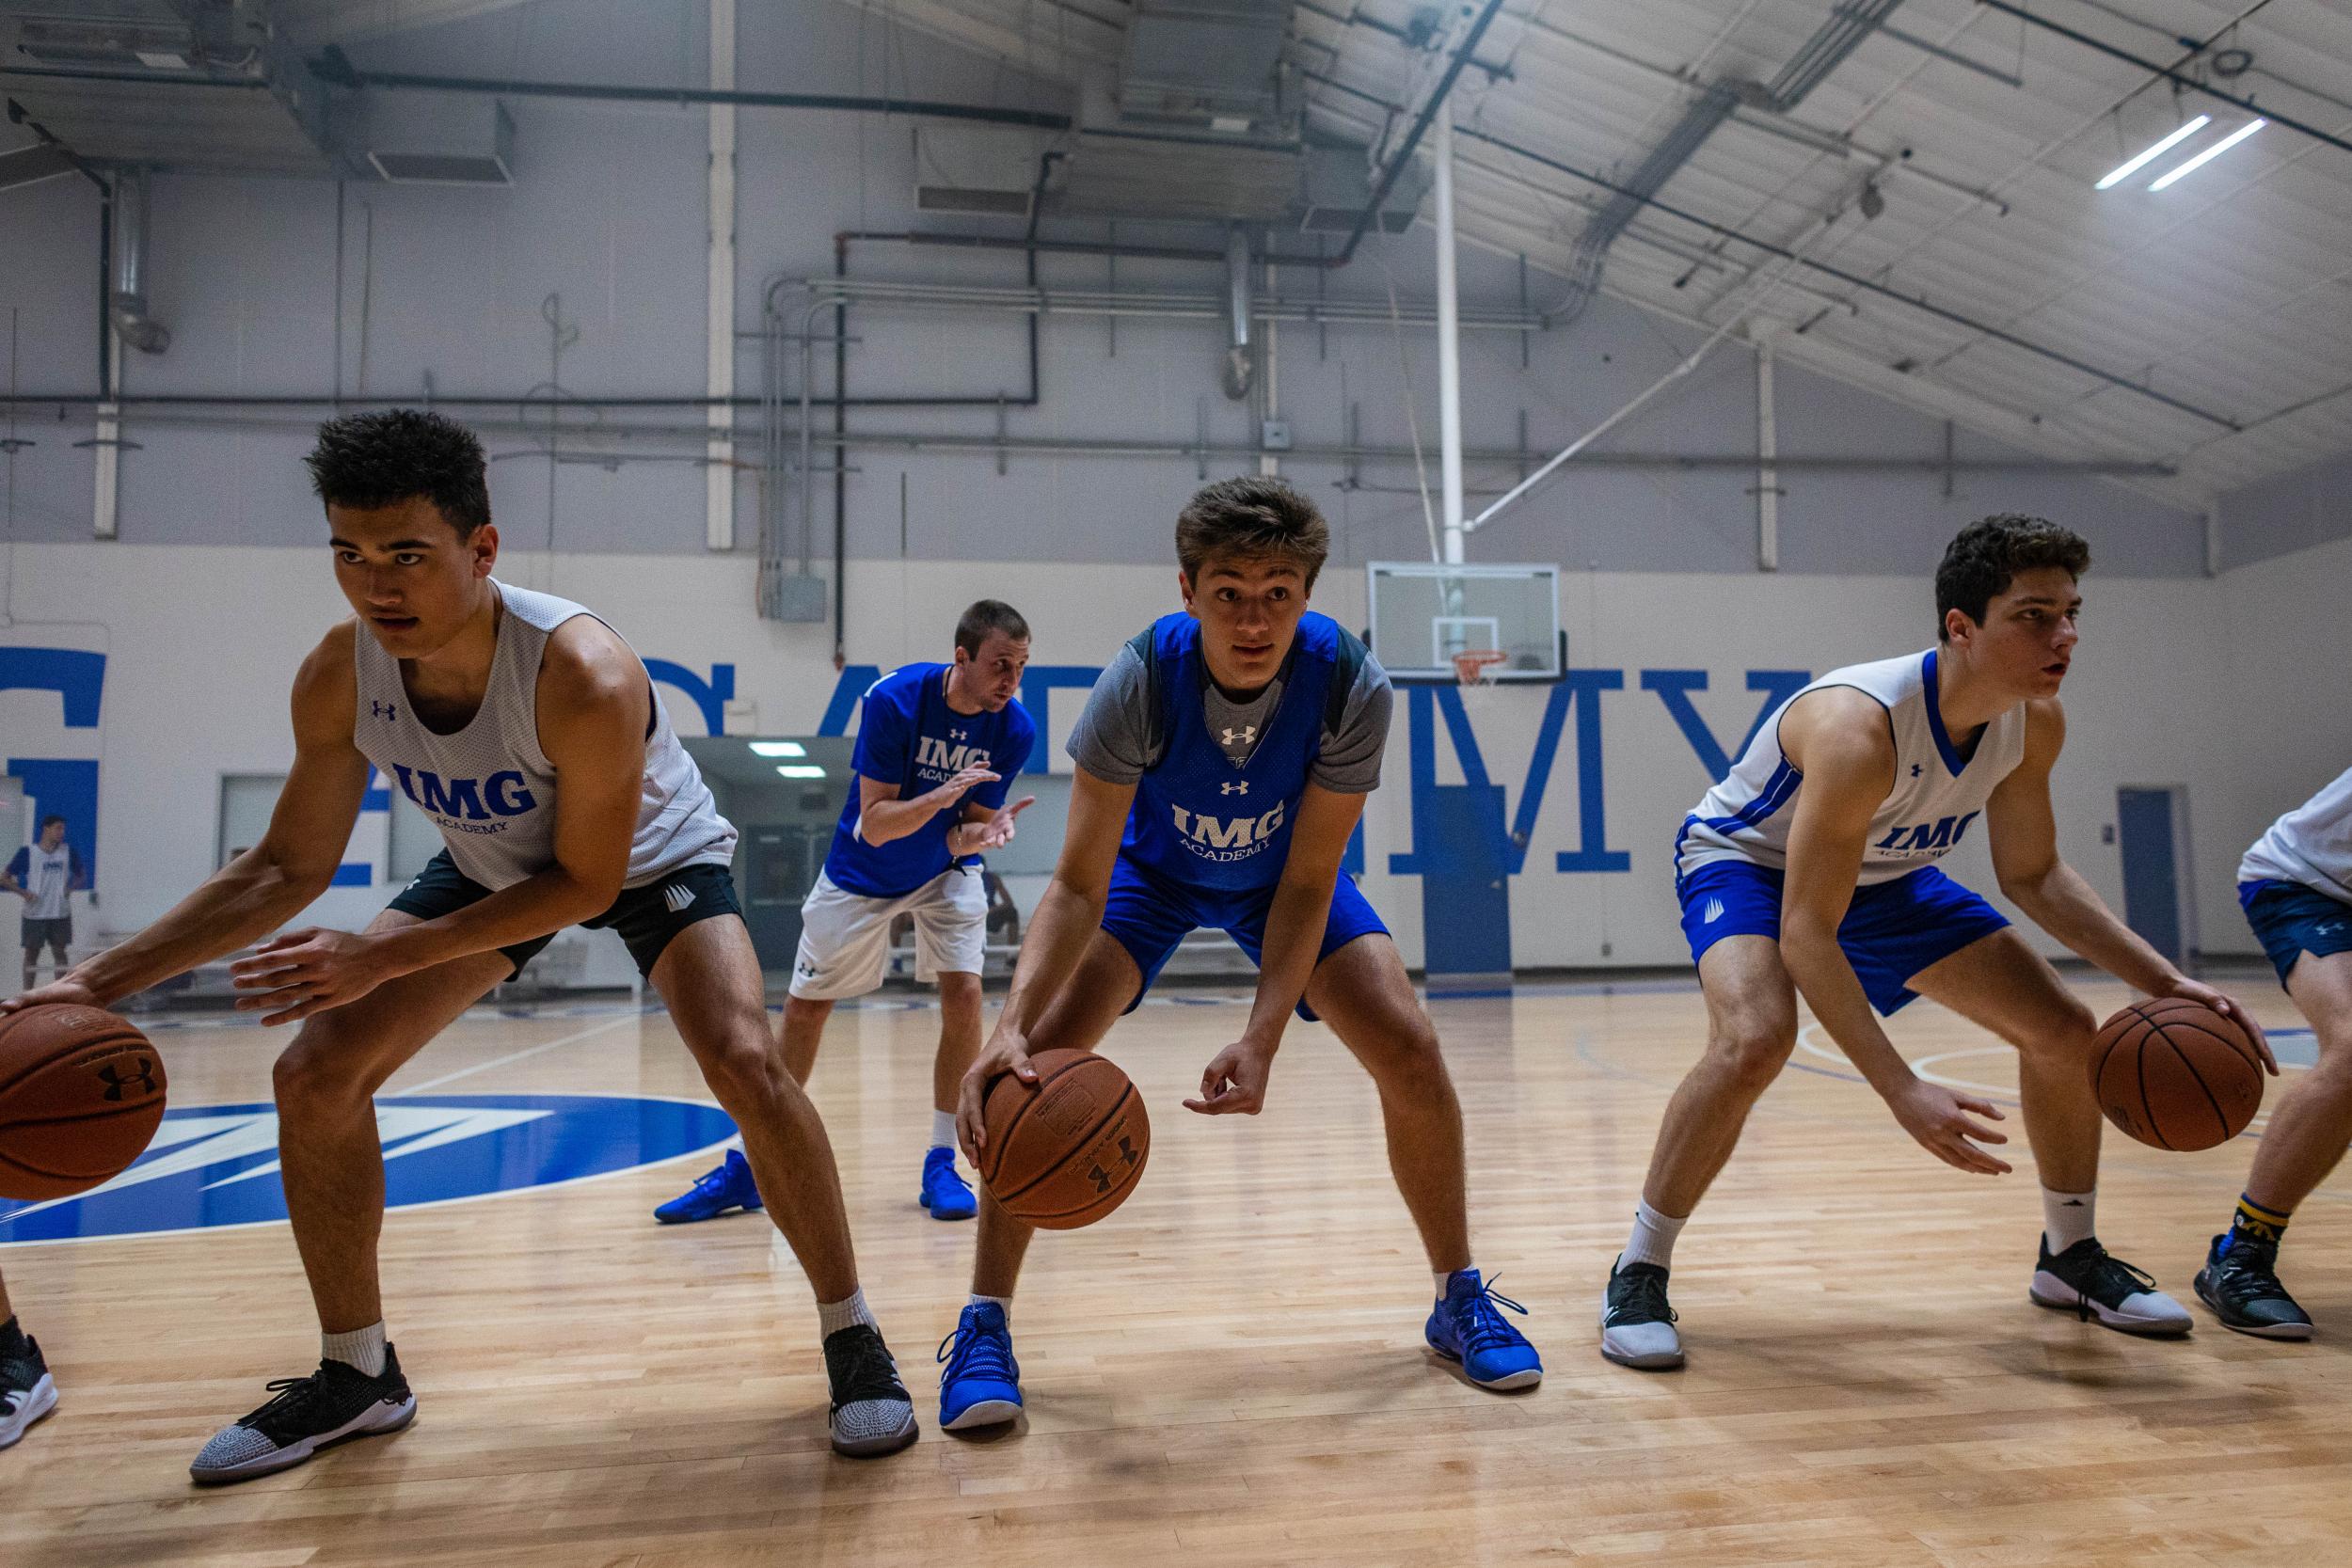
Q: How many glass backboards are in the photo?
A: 1